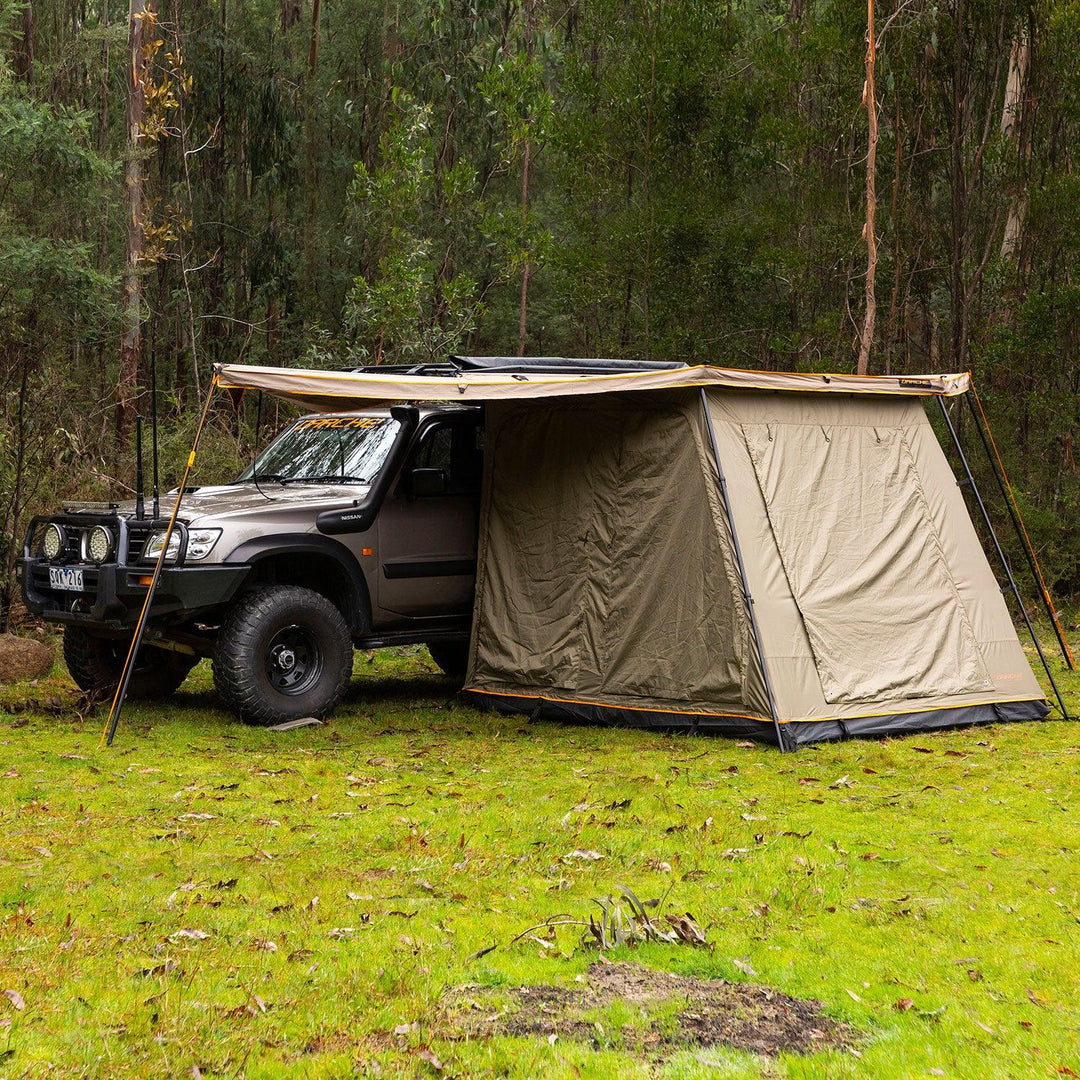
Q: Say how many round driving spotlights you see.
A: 2